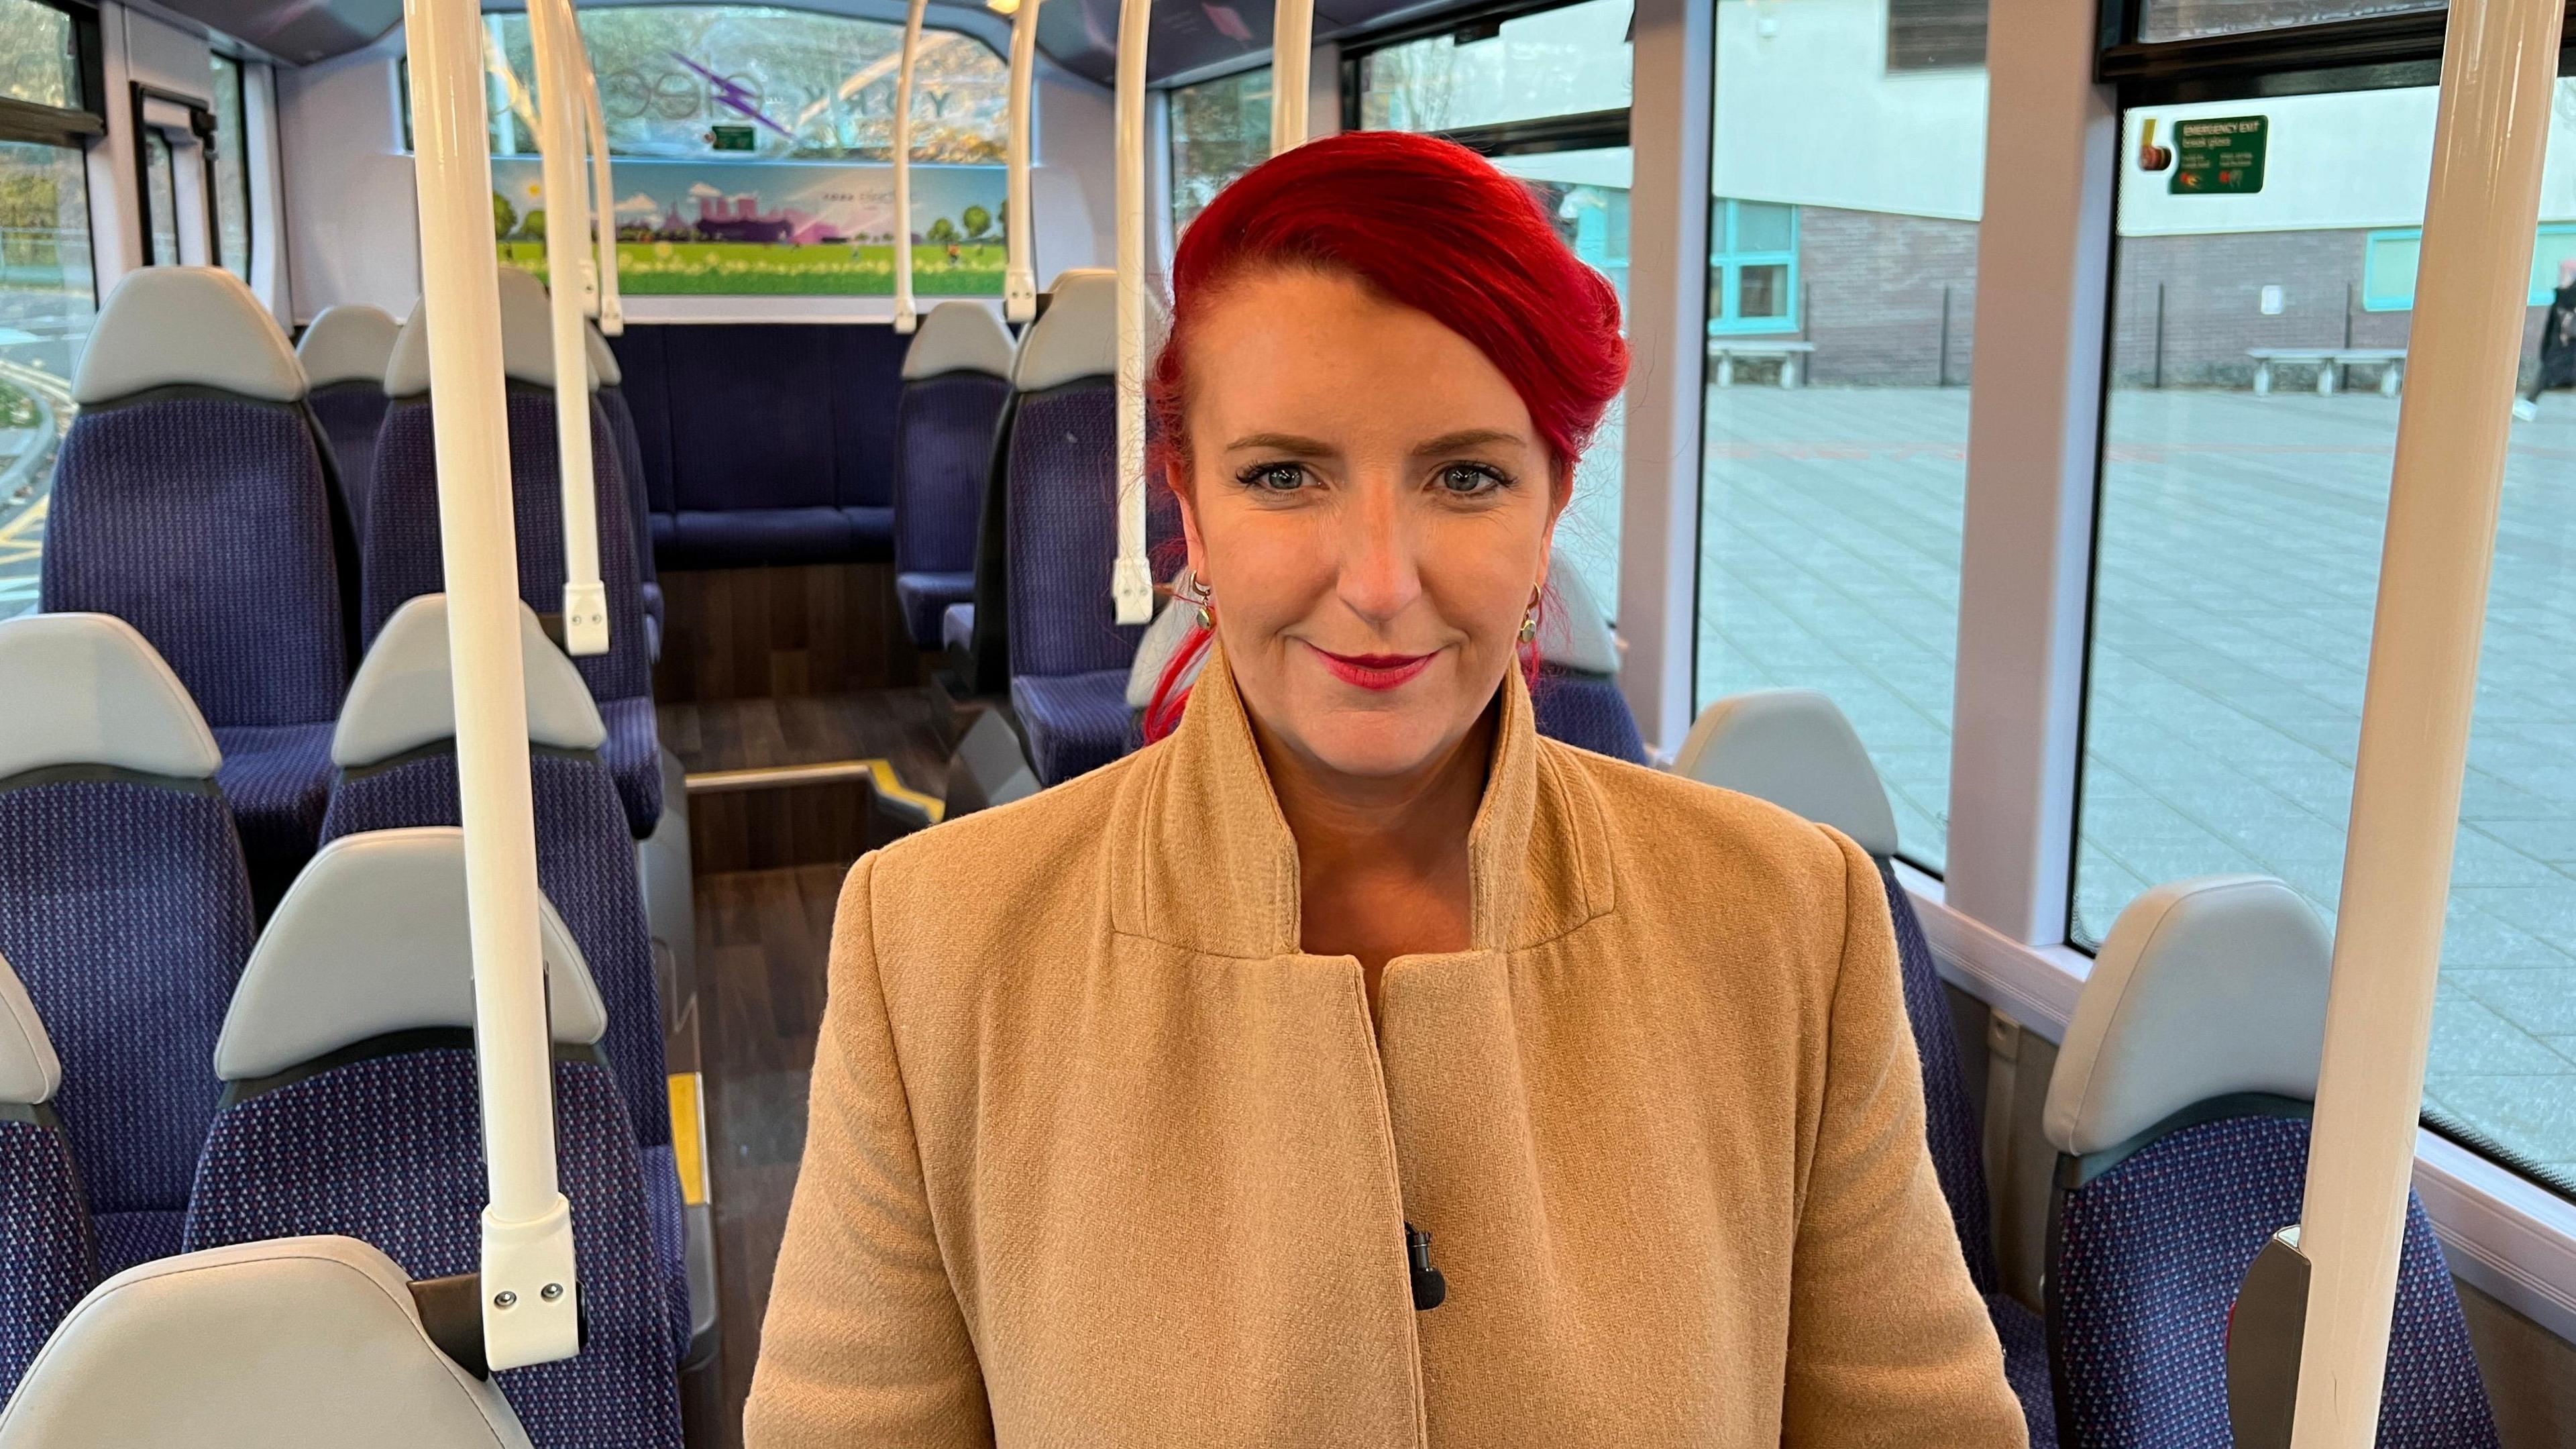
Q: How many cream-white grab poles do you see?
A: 9